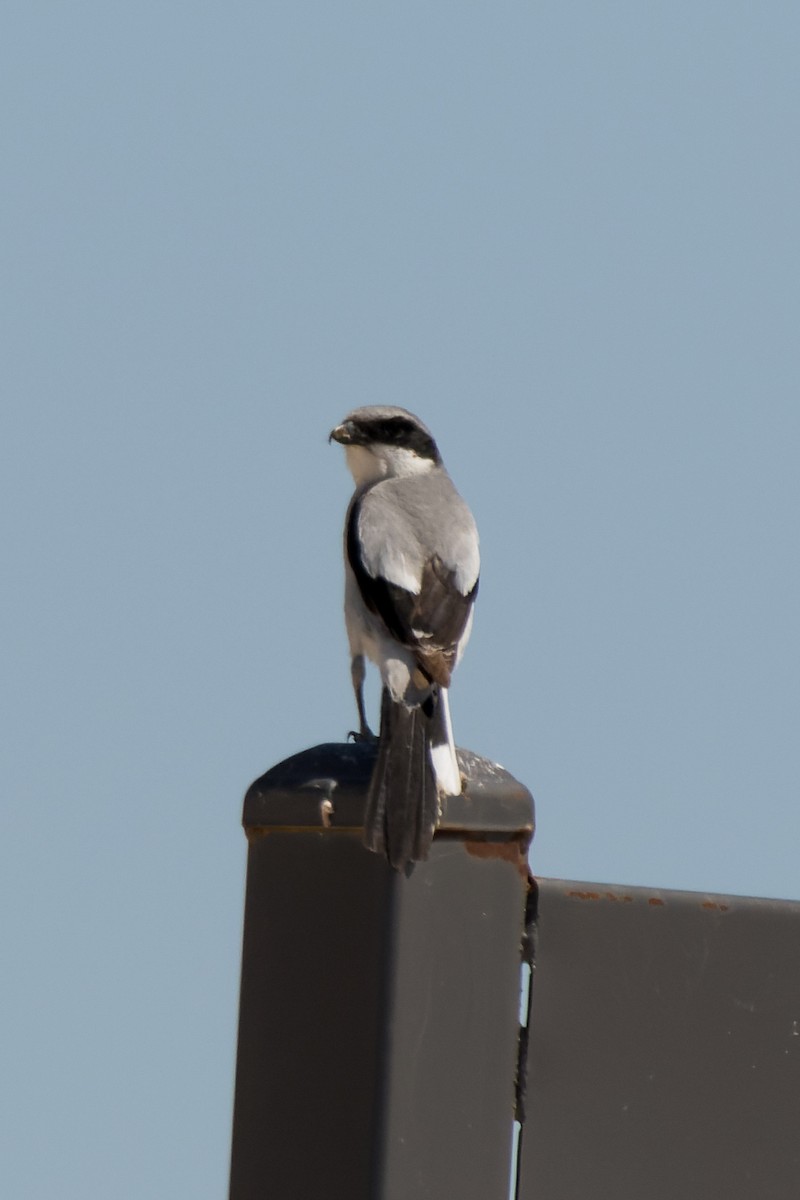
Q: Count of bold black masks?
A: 1